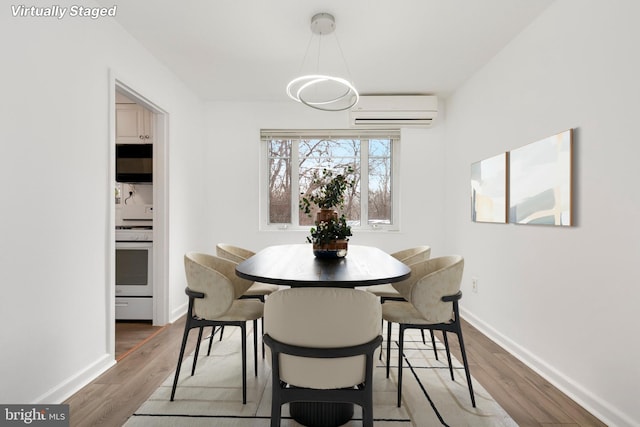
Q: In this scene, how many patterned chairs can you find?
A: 4